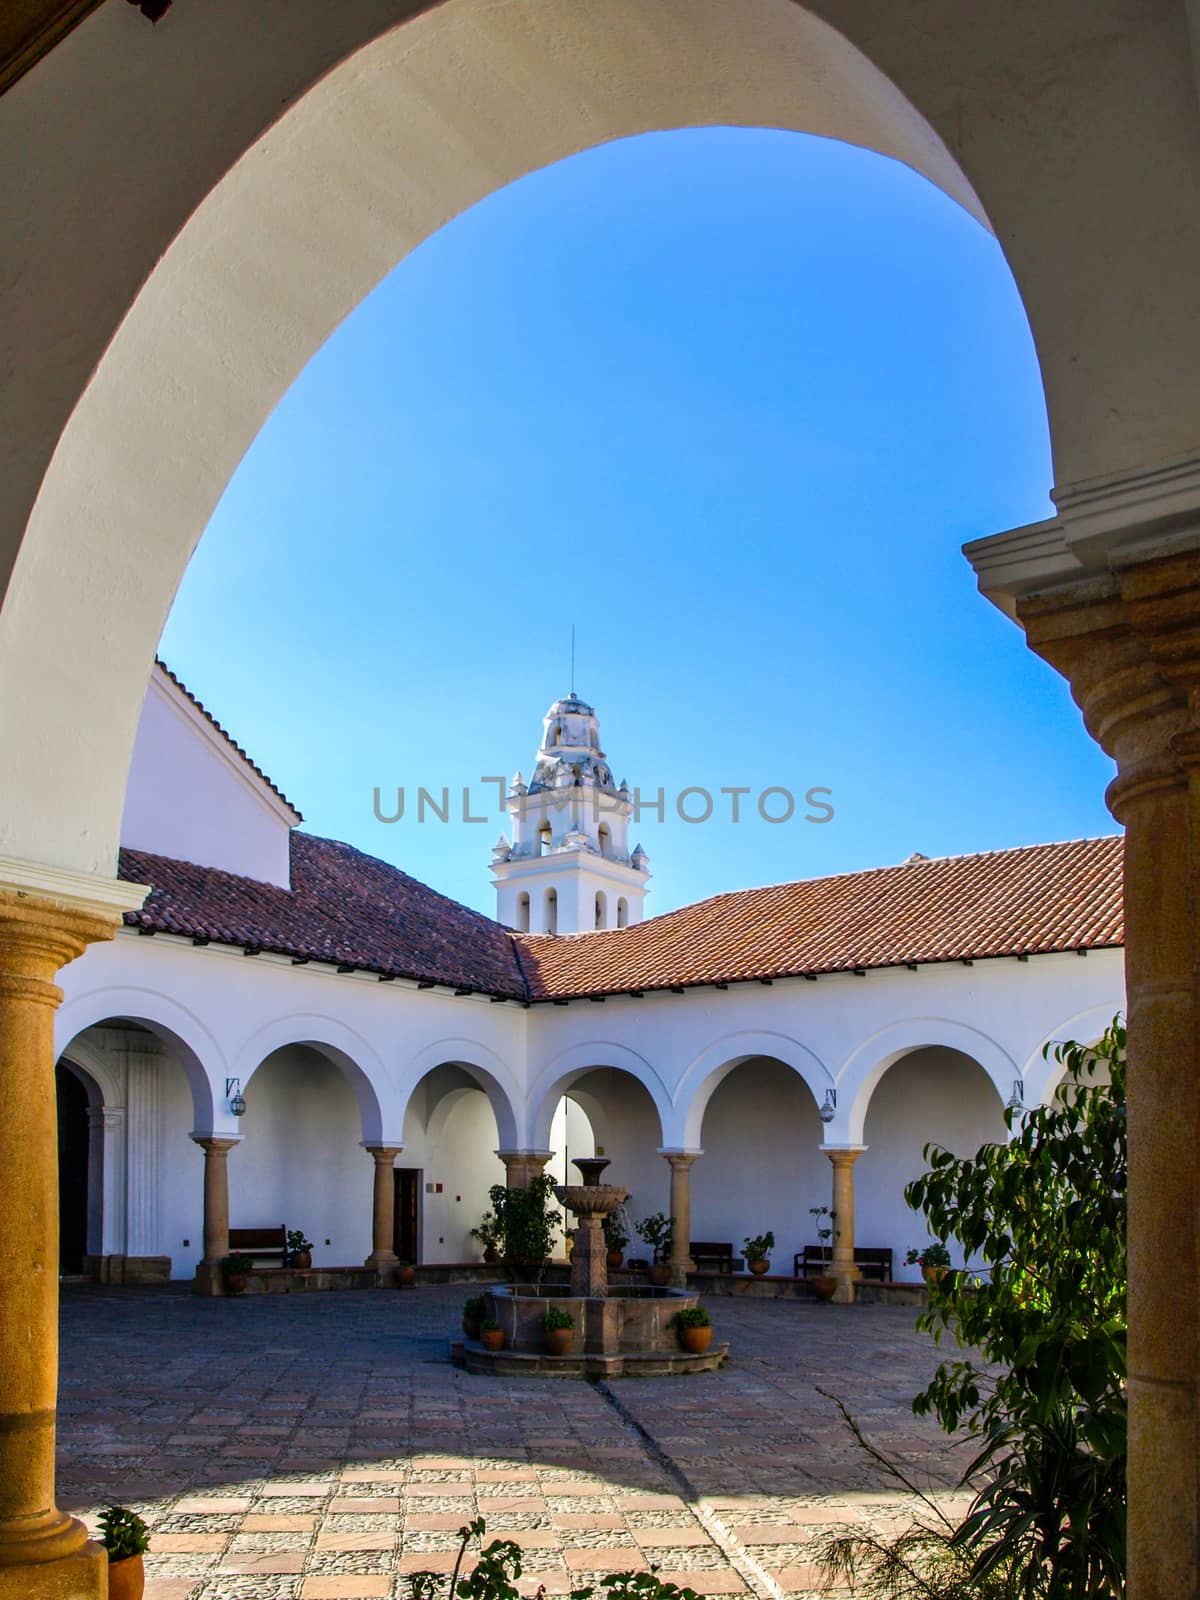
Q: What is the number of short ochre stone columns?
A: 5